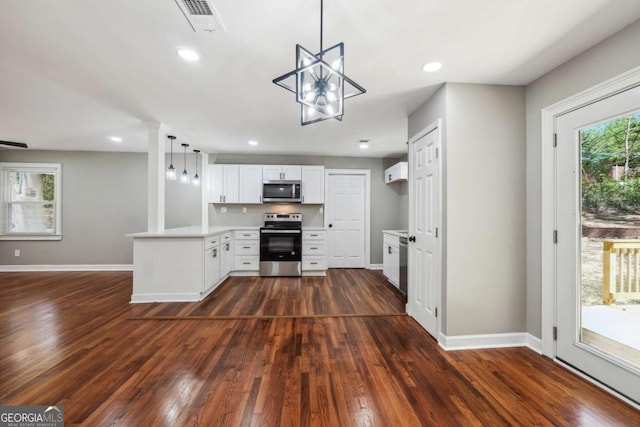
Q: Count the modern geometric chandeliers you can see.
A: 1